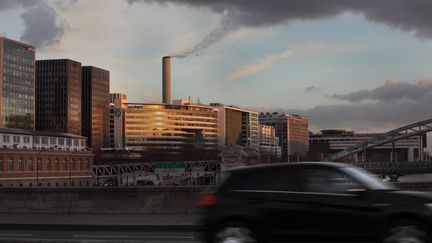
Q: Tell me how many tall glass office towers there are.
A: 3